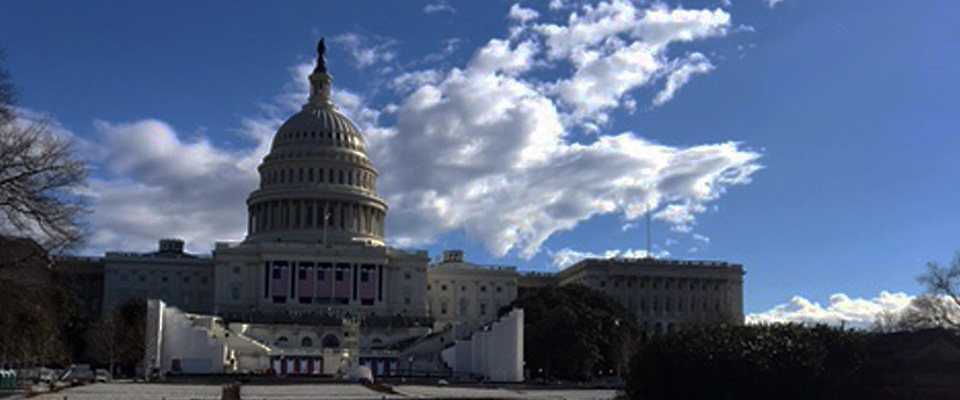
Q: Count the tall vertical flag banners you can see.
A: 5